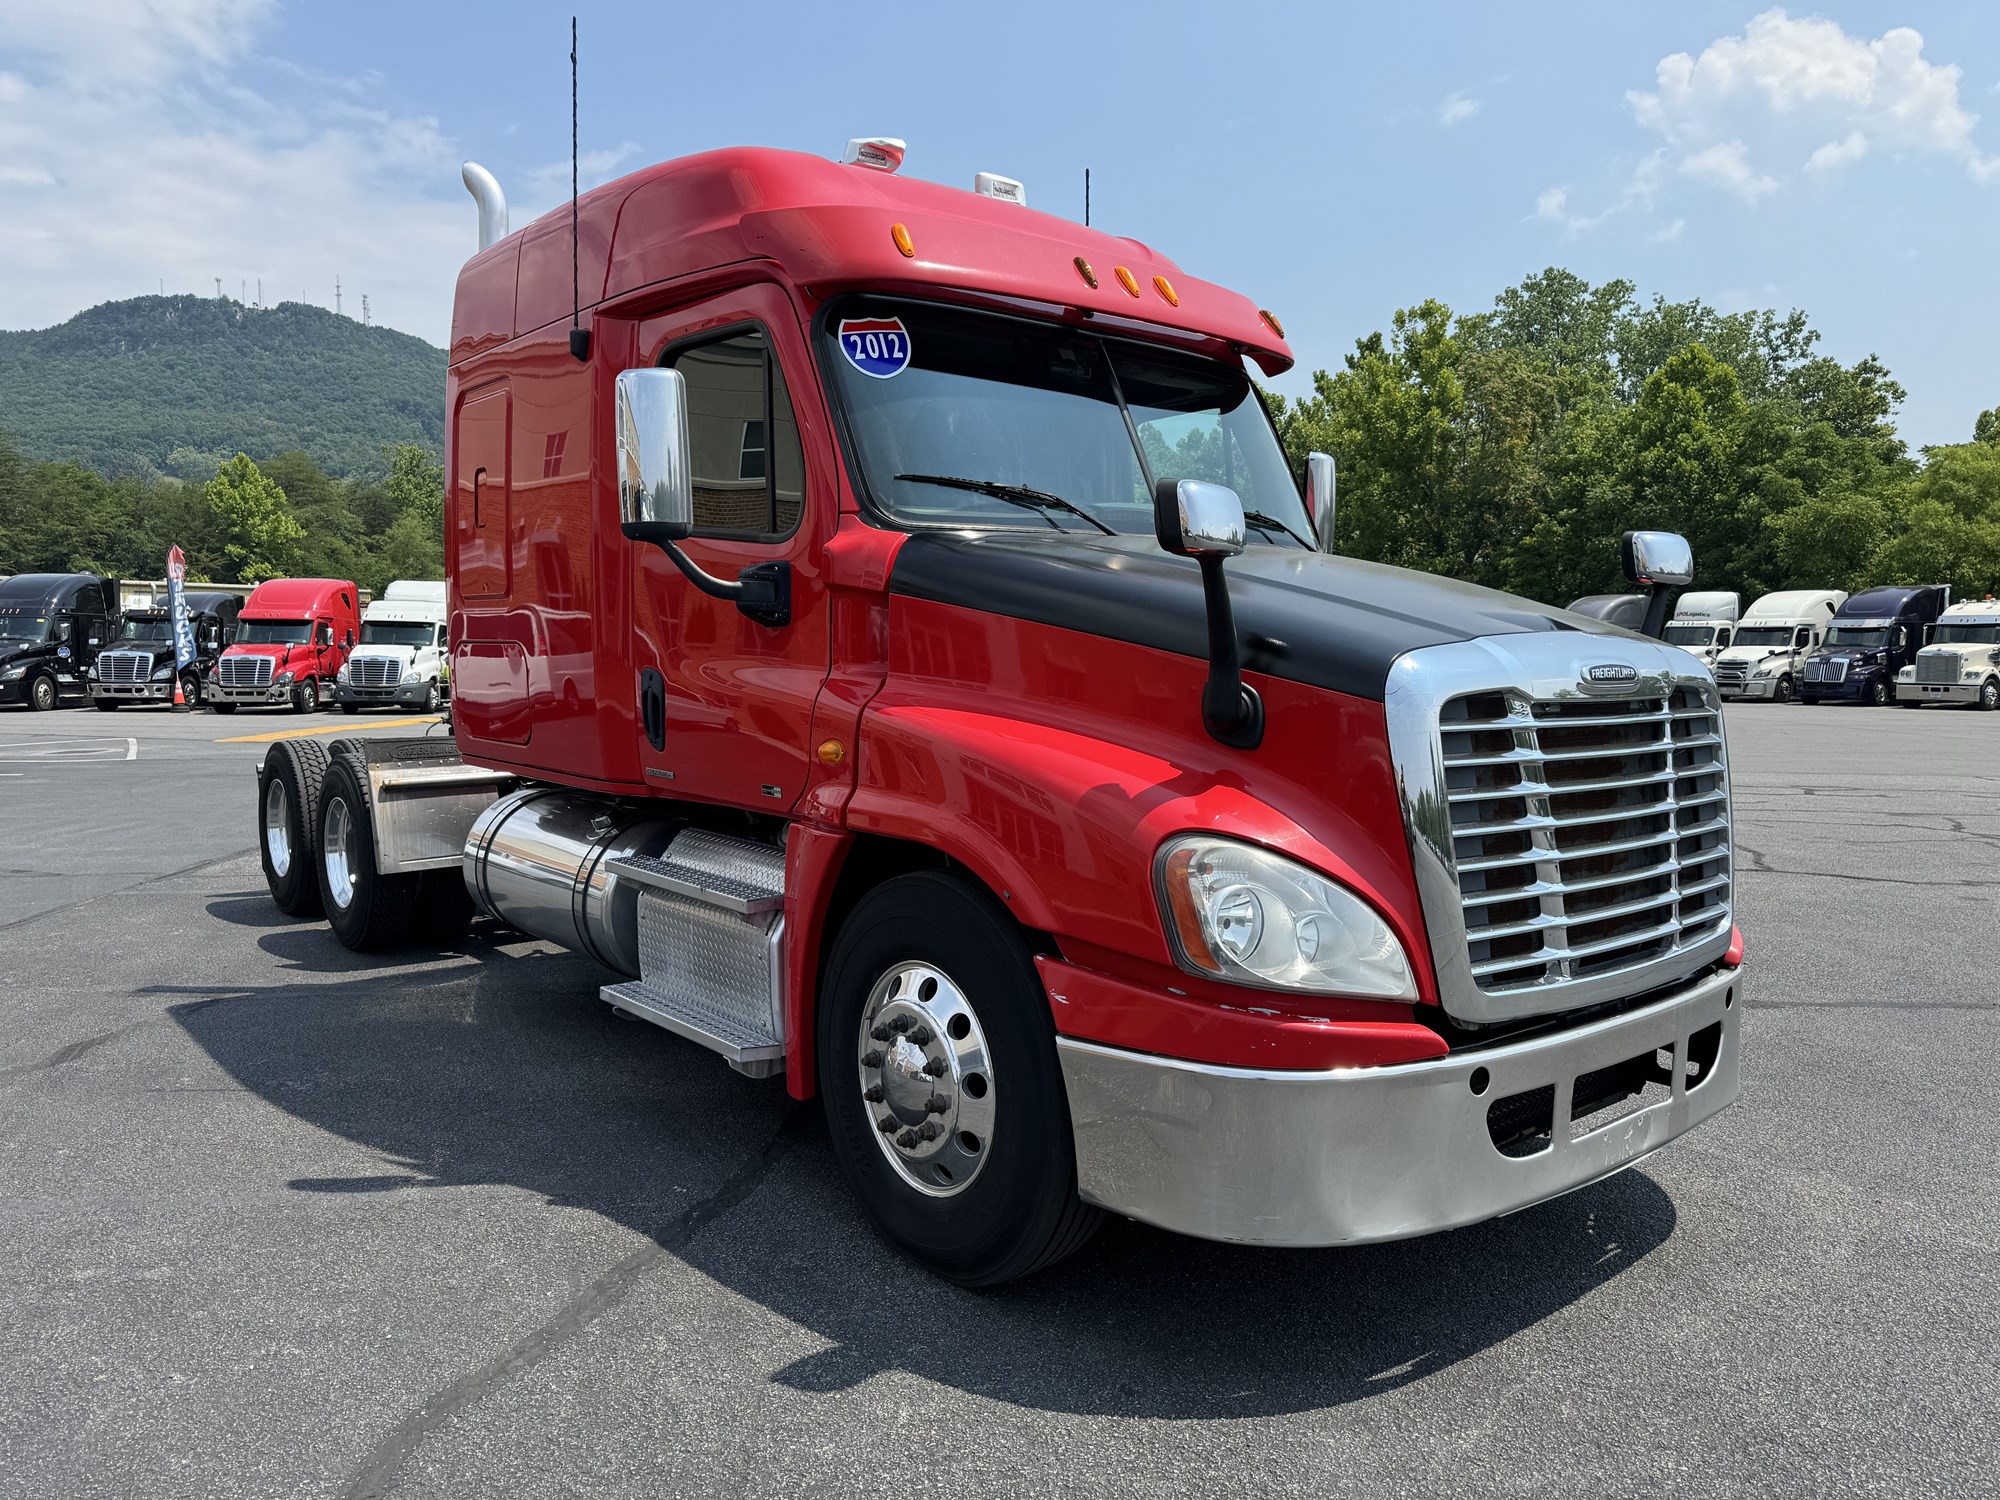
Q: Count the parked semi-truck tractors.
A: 10